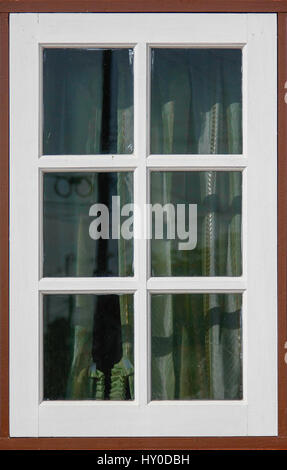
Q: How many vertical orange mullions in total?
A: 0